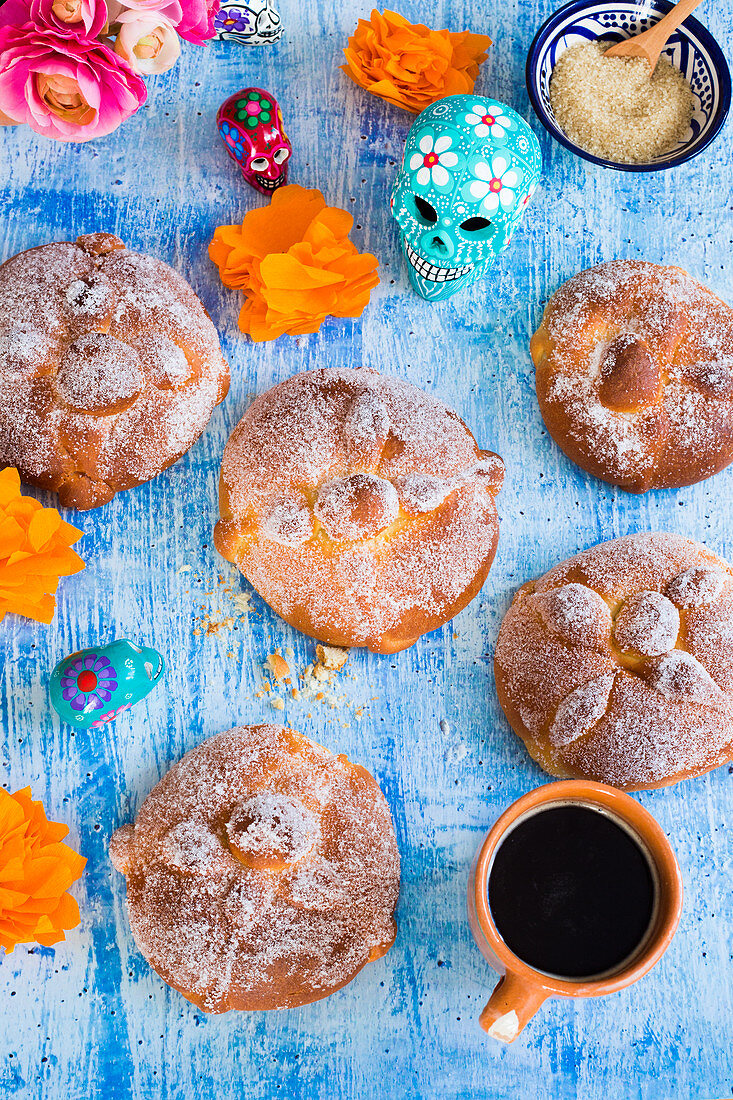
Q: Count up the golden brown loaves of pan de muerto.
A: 5